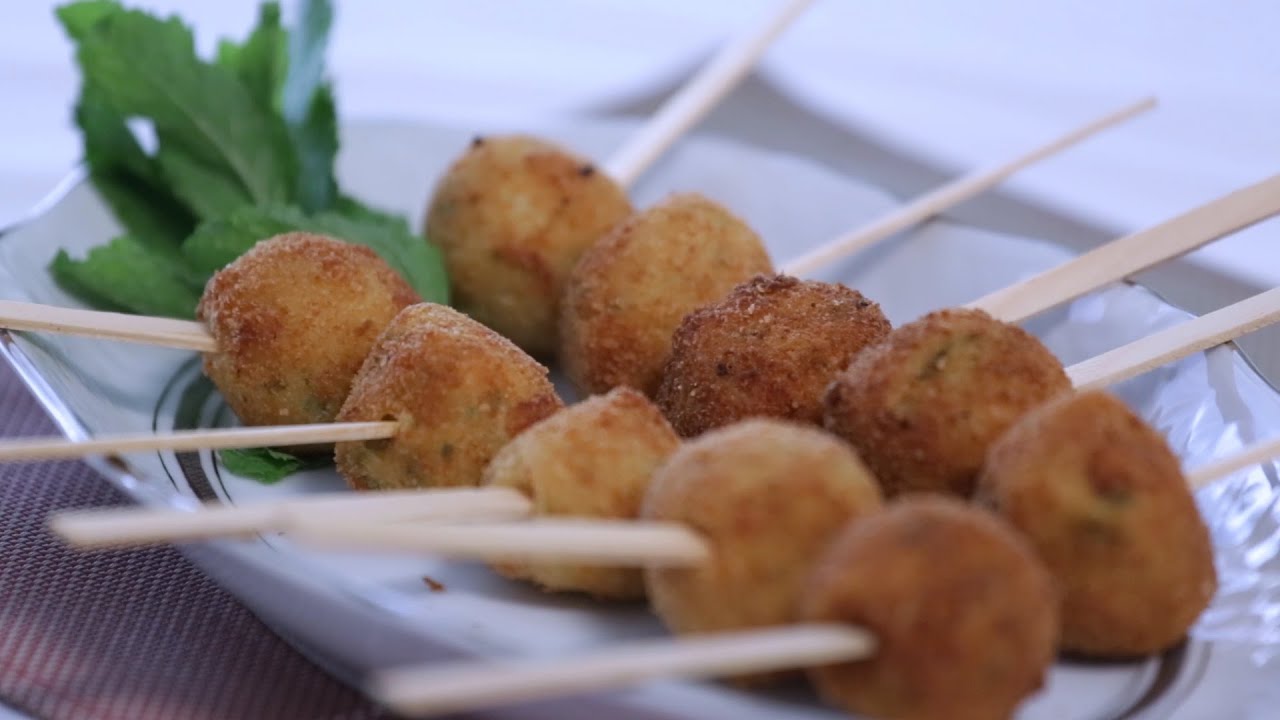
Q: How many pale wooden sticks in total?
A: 10